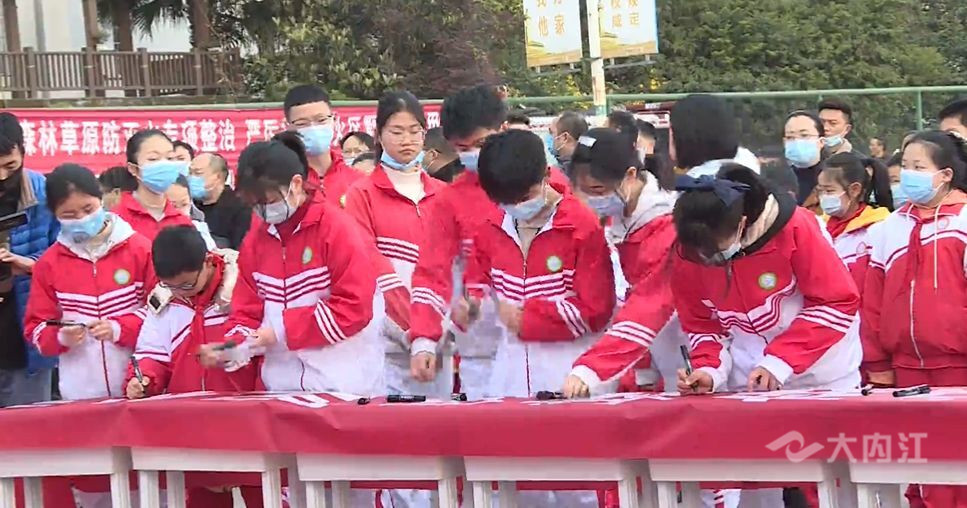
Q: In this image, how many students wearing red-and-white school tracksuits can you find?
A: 12